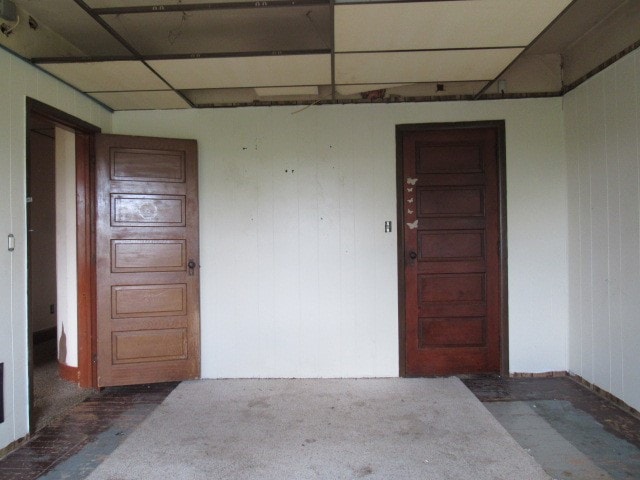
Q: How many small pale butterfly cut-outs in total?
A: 5